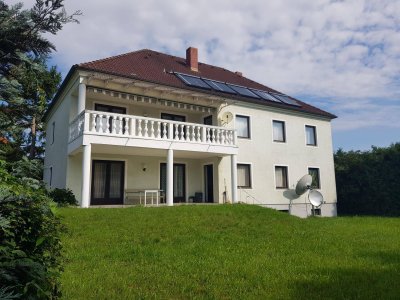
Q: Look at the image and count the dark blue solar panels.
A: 5